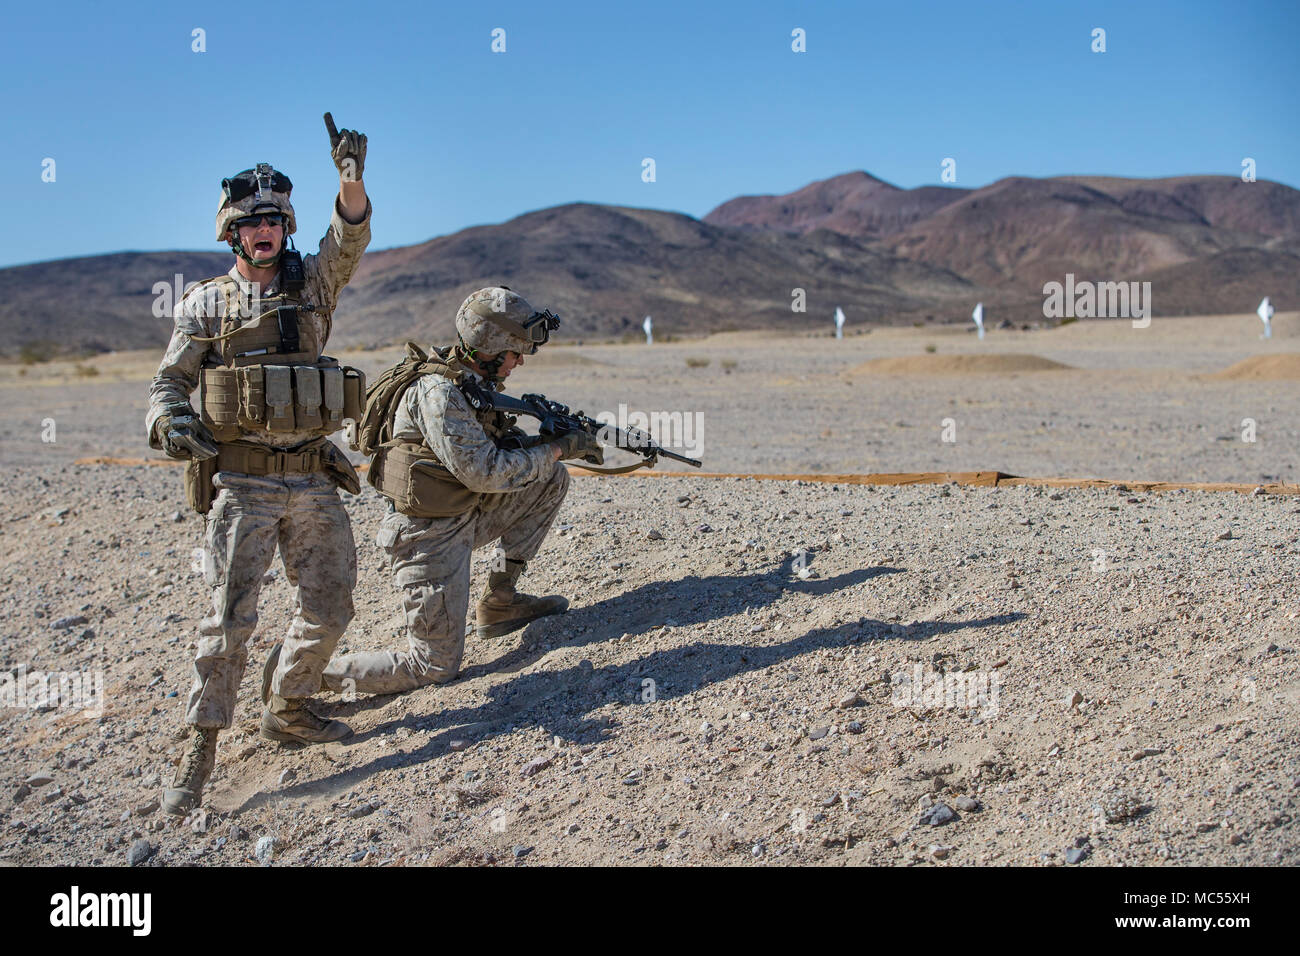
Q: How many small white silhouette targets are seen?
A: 4